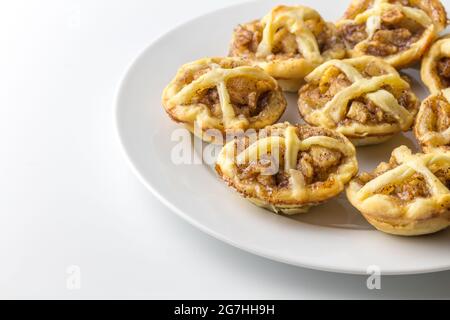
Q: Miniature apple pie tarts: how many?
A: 9